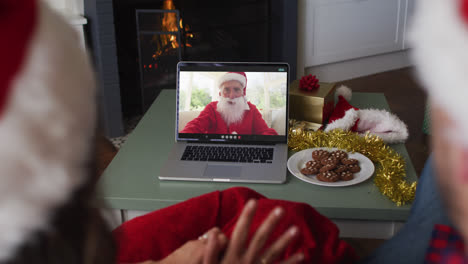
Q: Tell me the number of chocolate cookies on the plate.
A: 11